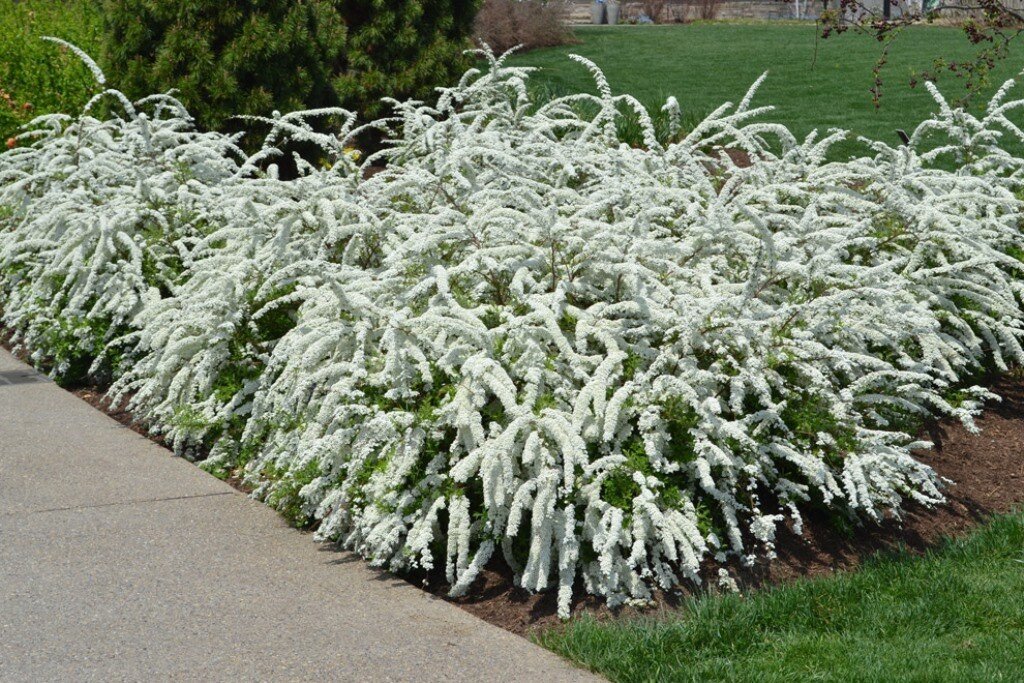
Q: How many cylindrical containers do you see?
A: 2